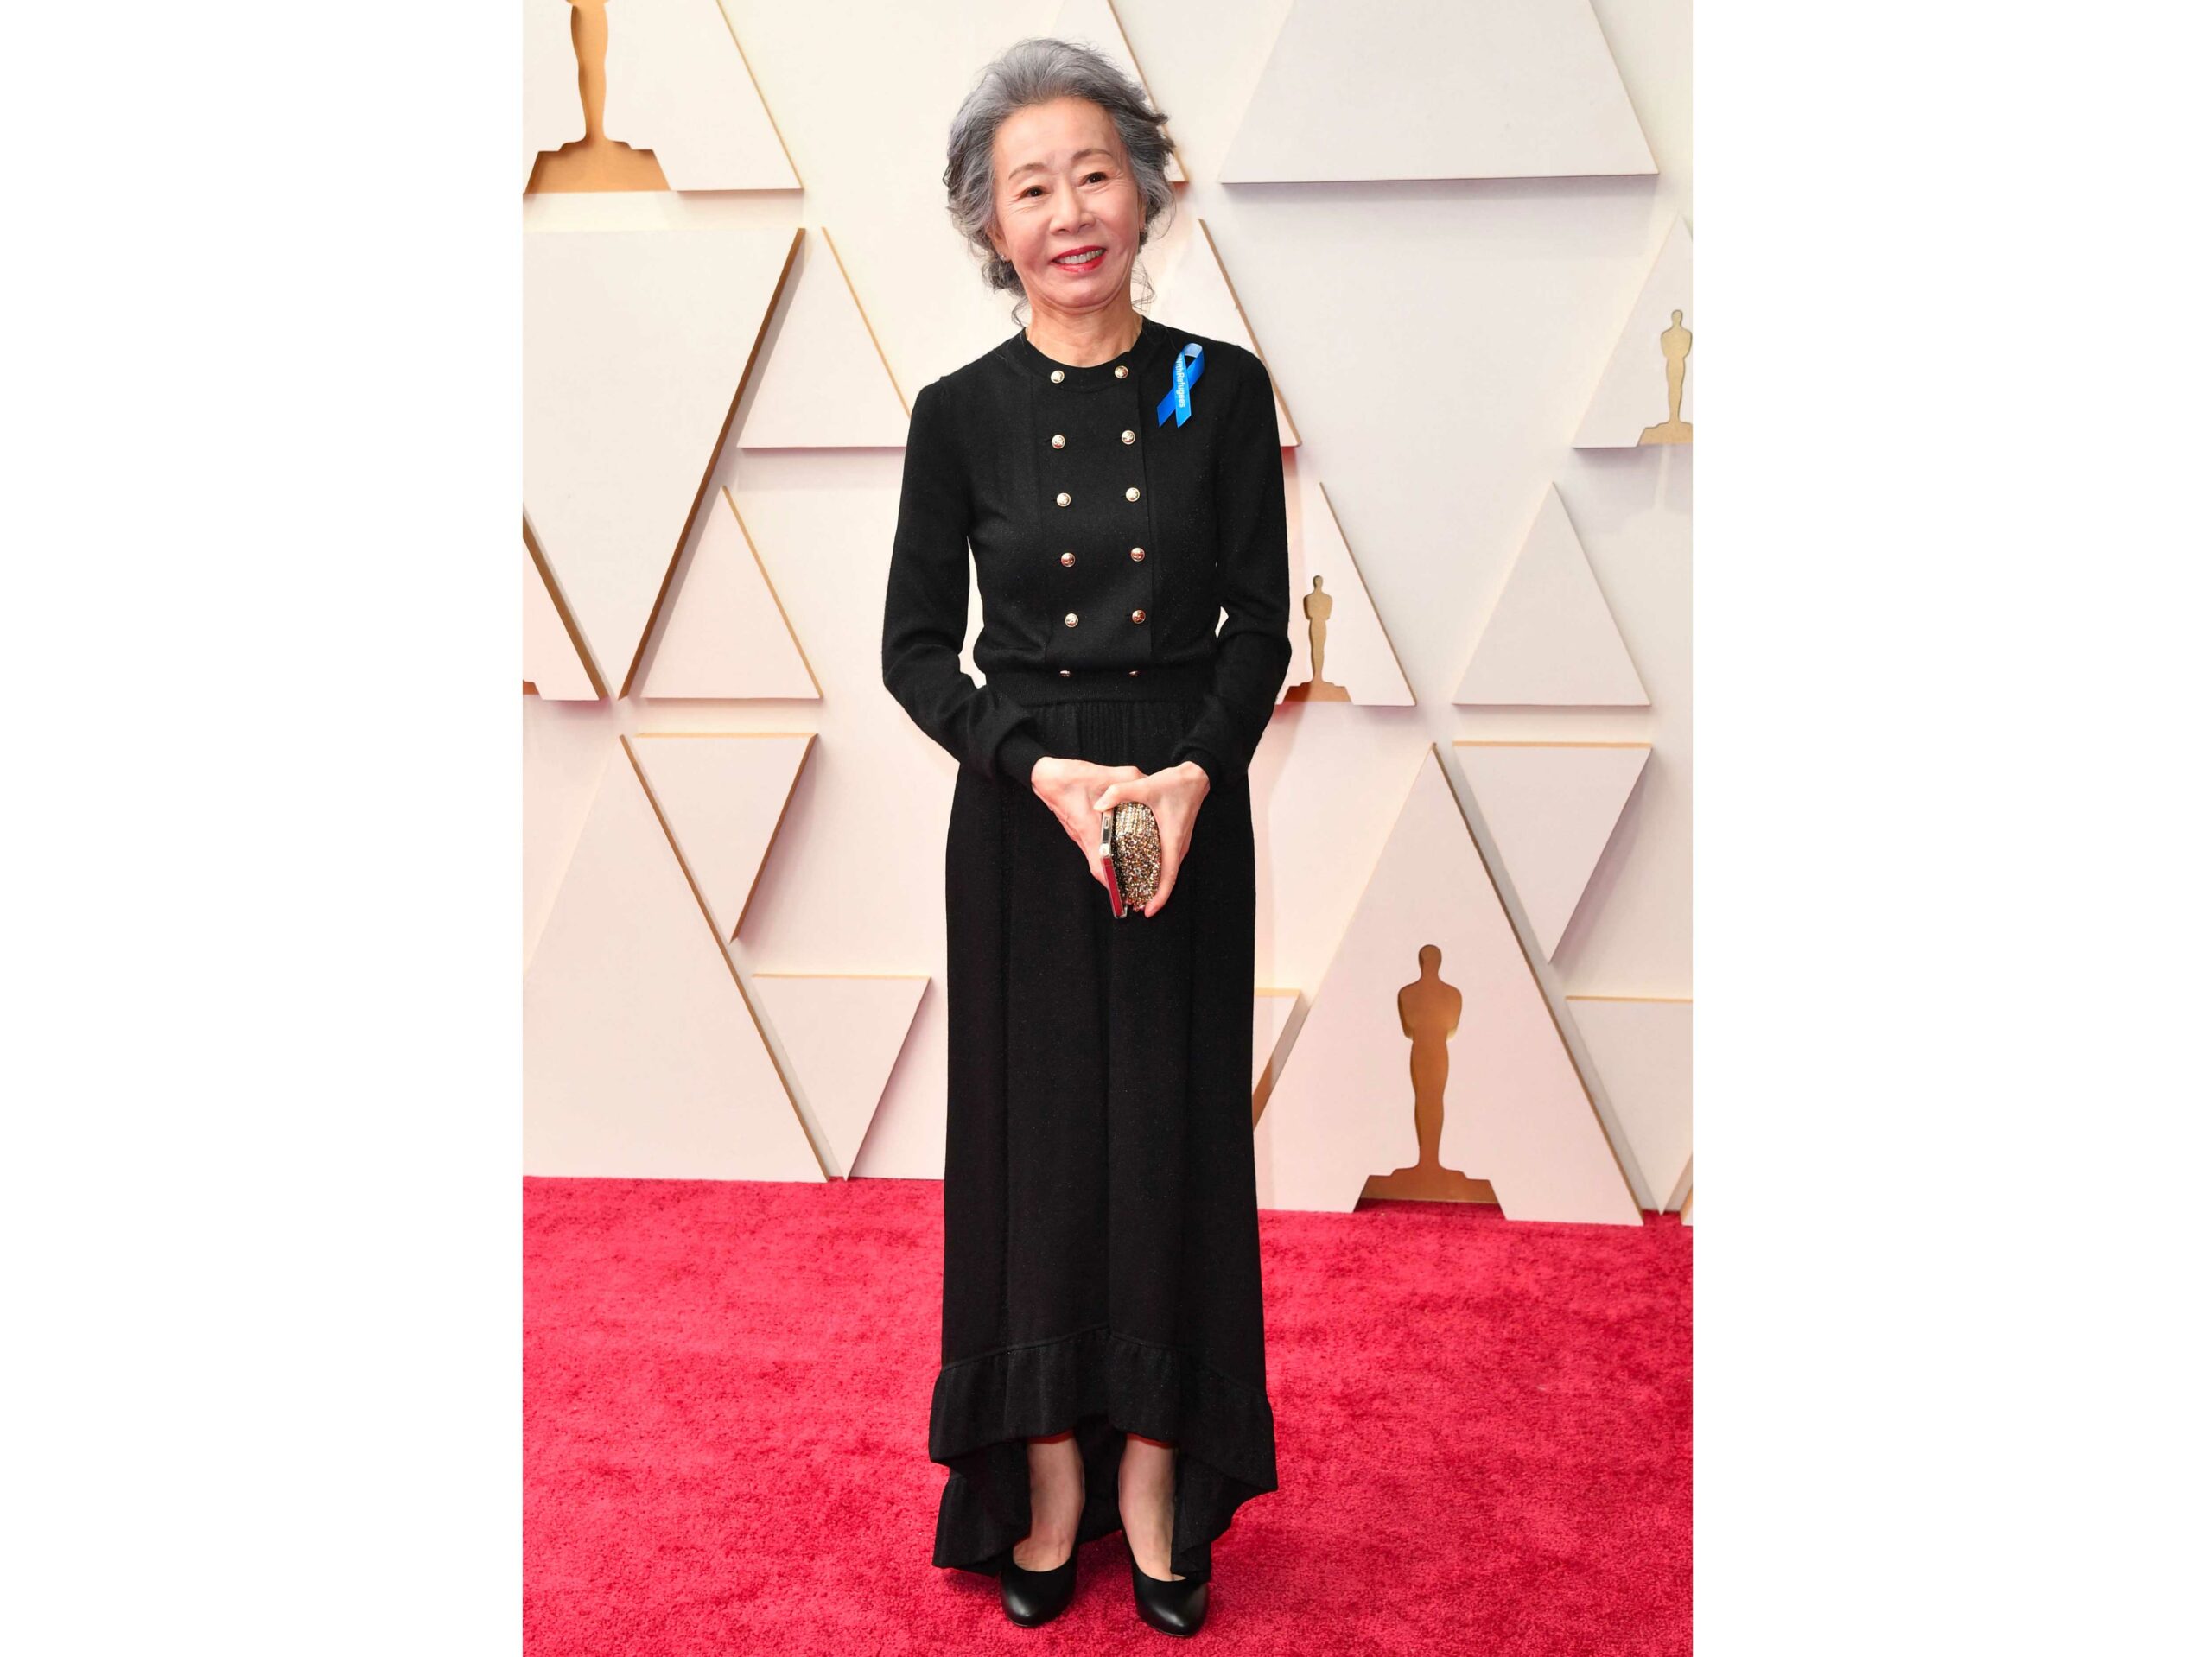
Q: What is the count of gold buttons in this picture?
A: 12